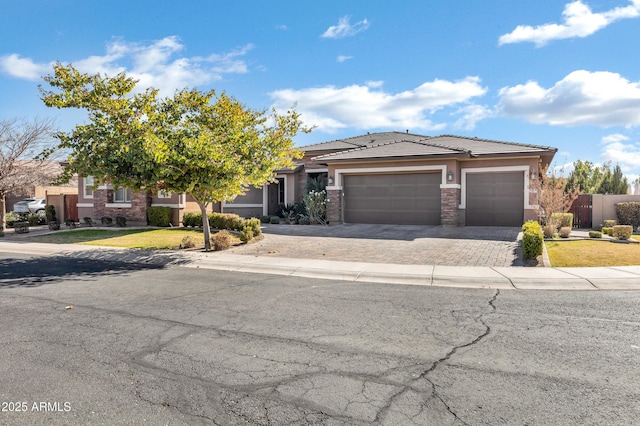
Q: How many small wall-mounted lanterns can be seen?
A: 3